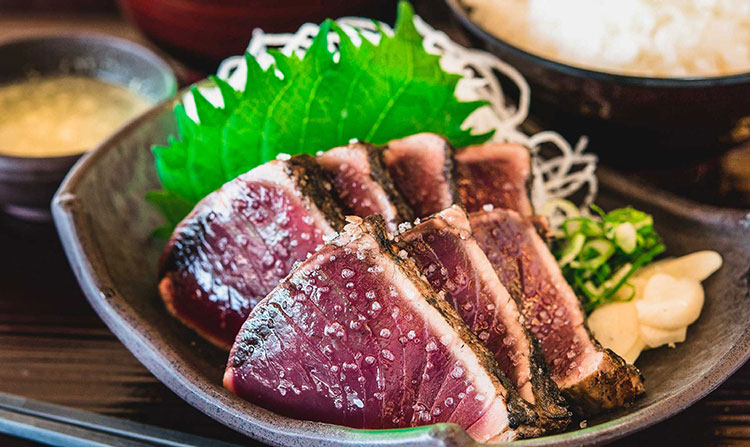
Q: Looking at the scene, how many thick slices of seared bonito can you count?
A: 7